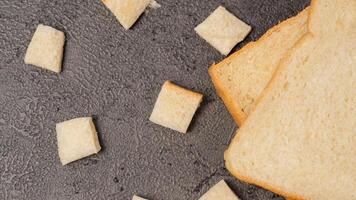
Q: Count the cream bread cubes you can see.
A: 7